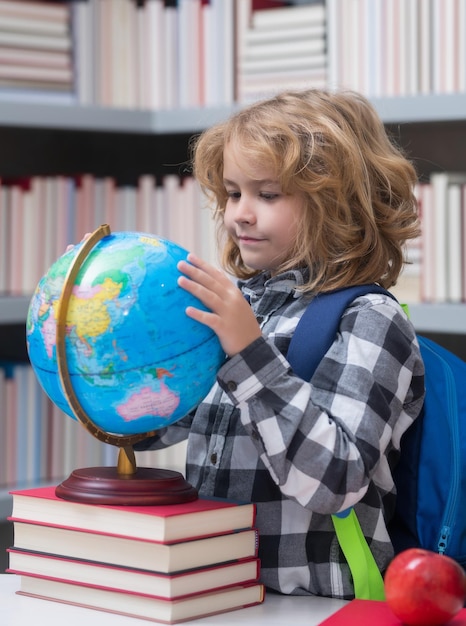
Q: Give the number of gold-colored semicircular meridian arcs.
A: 1